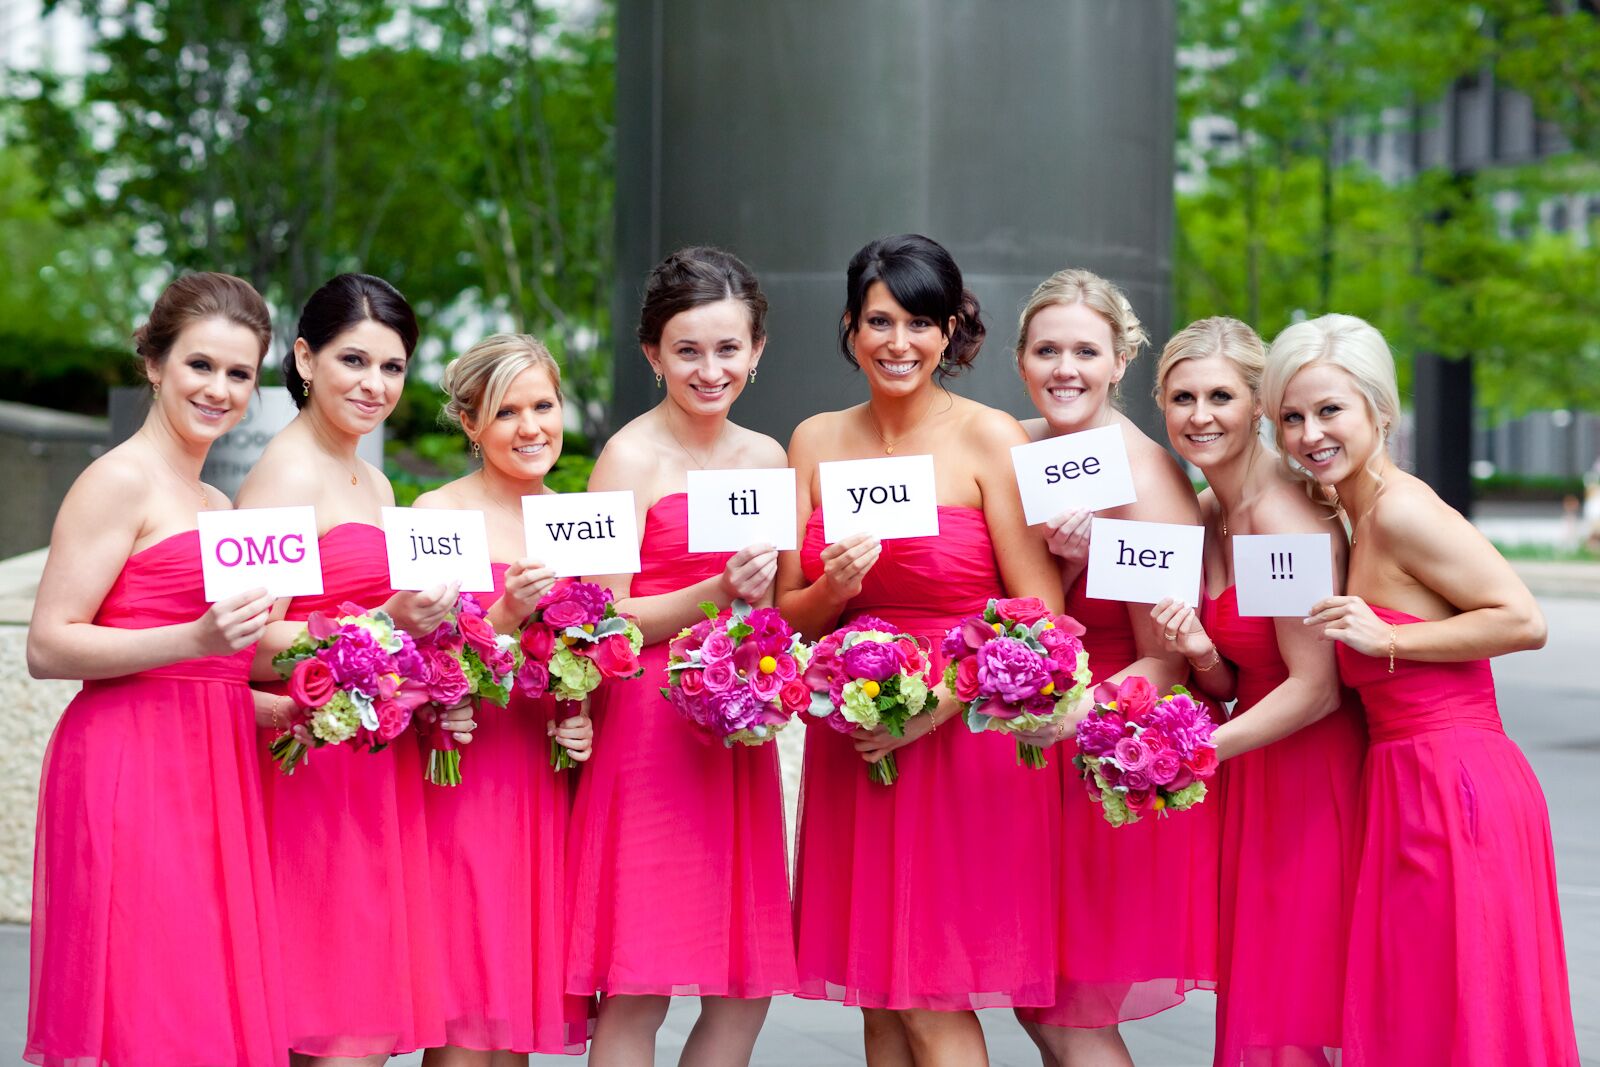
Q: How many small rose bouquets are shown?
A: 7